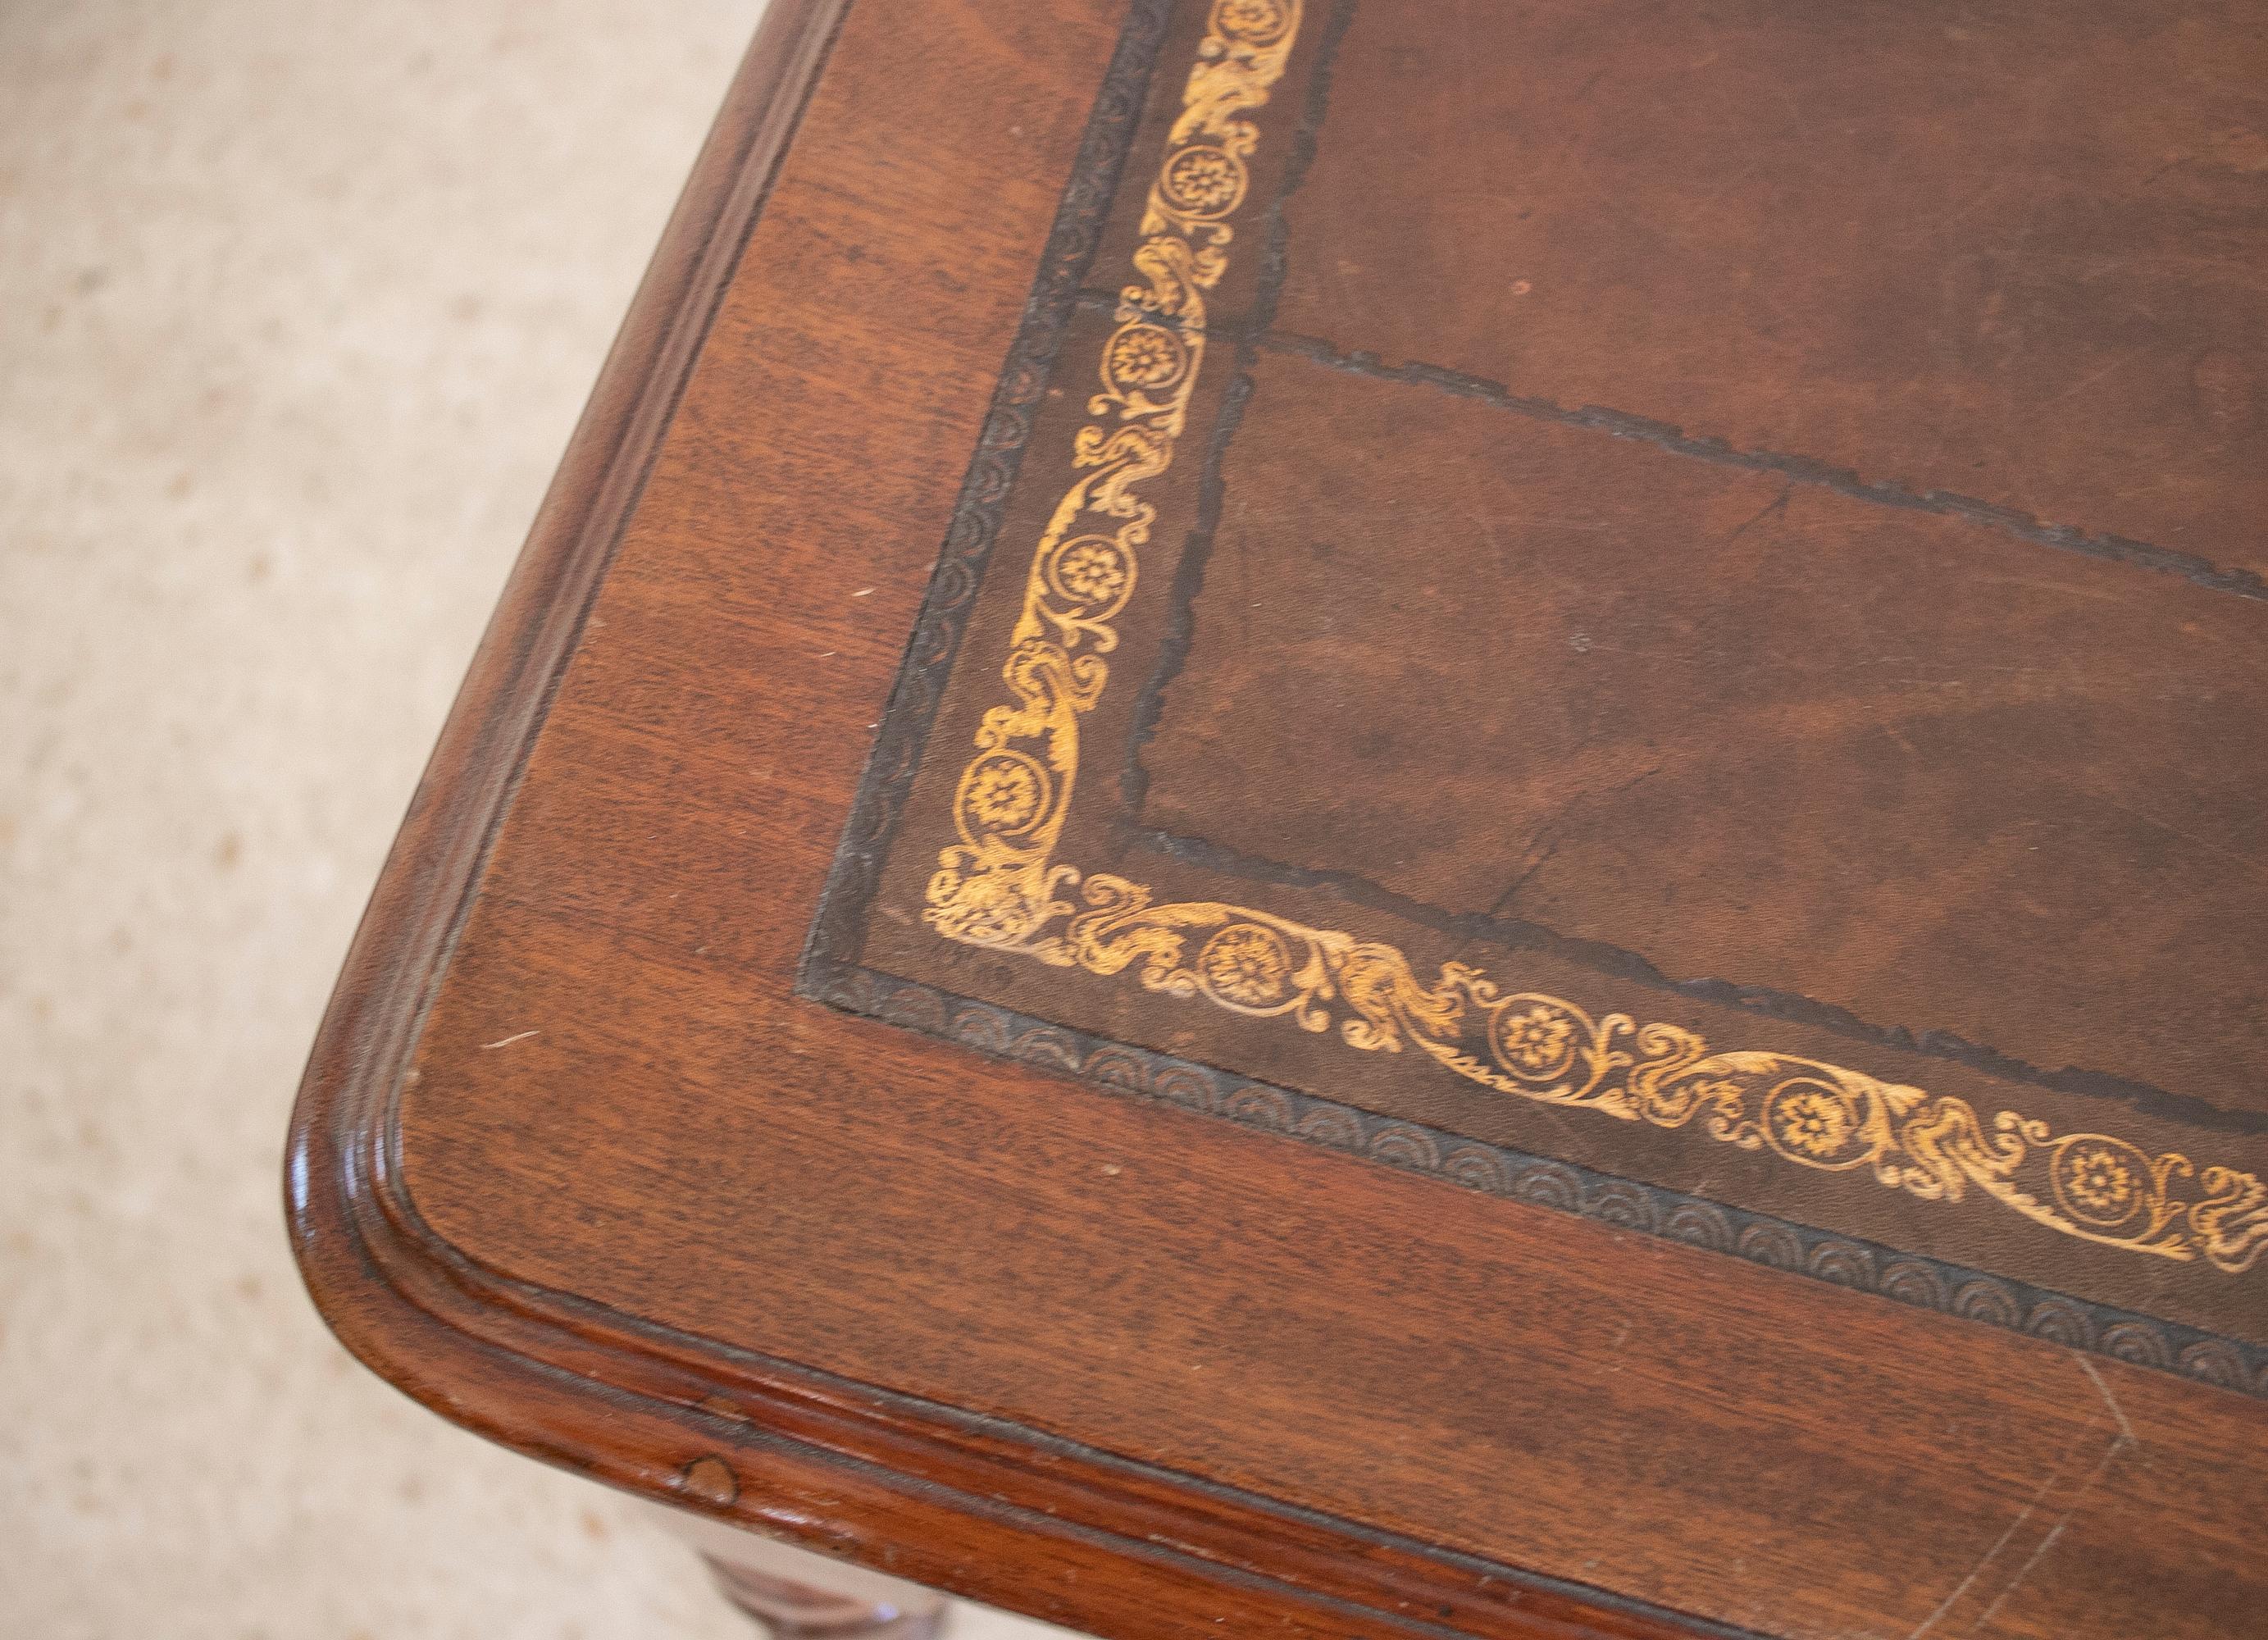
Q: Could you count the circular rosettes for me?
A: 9